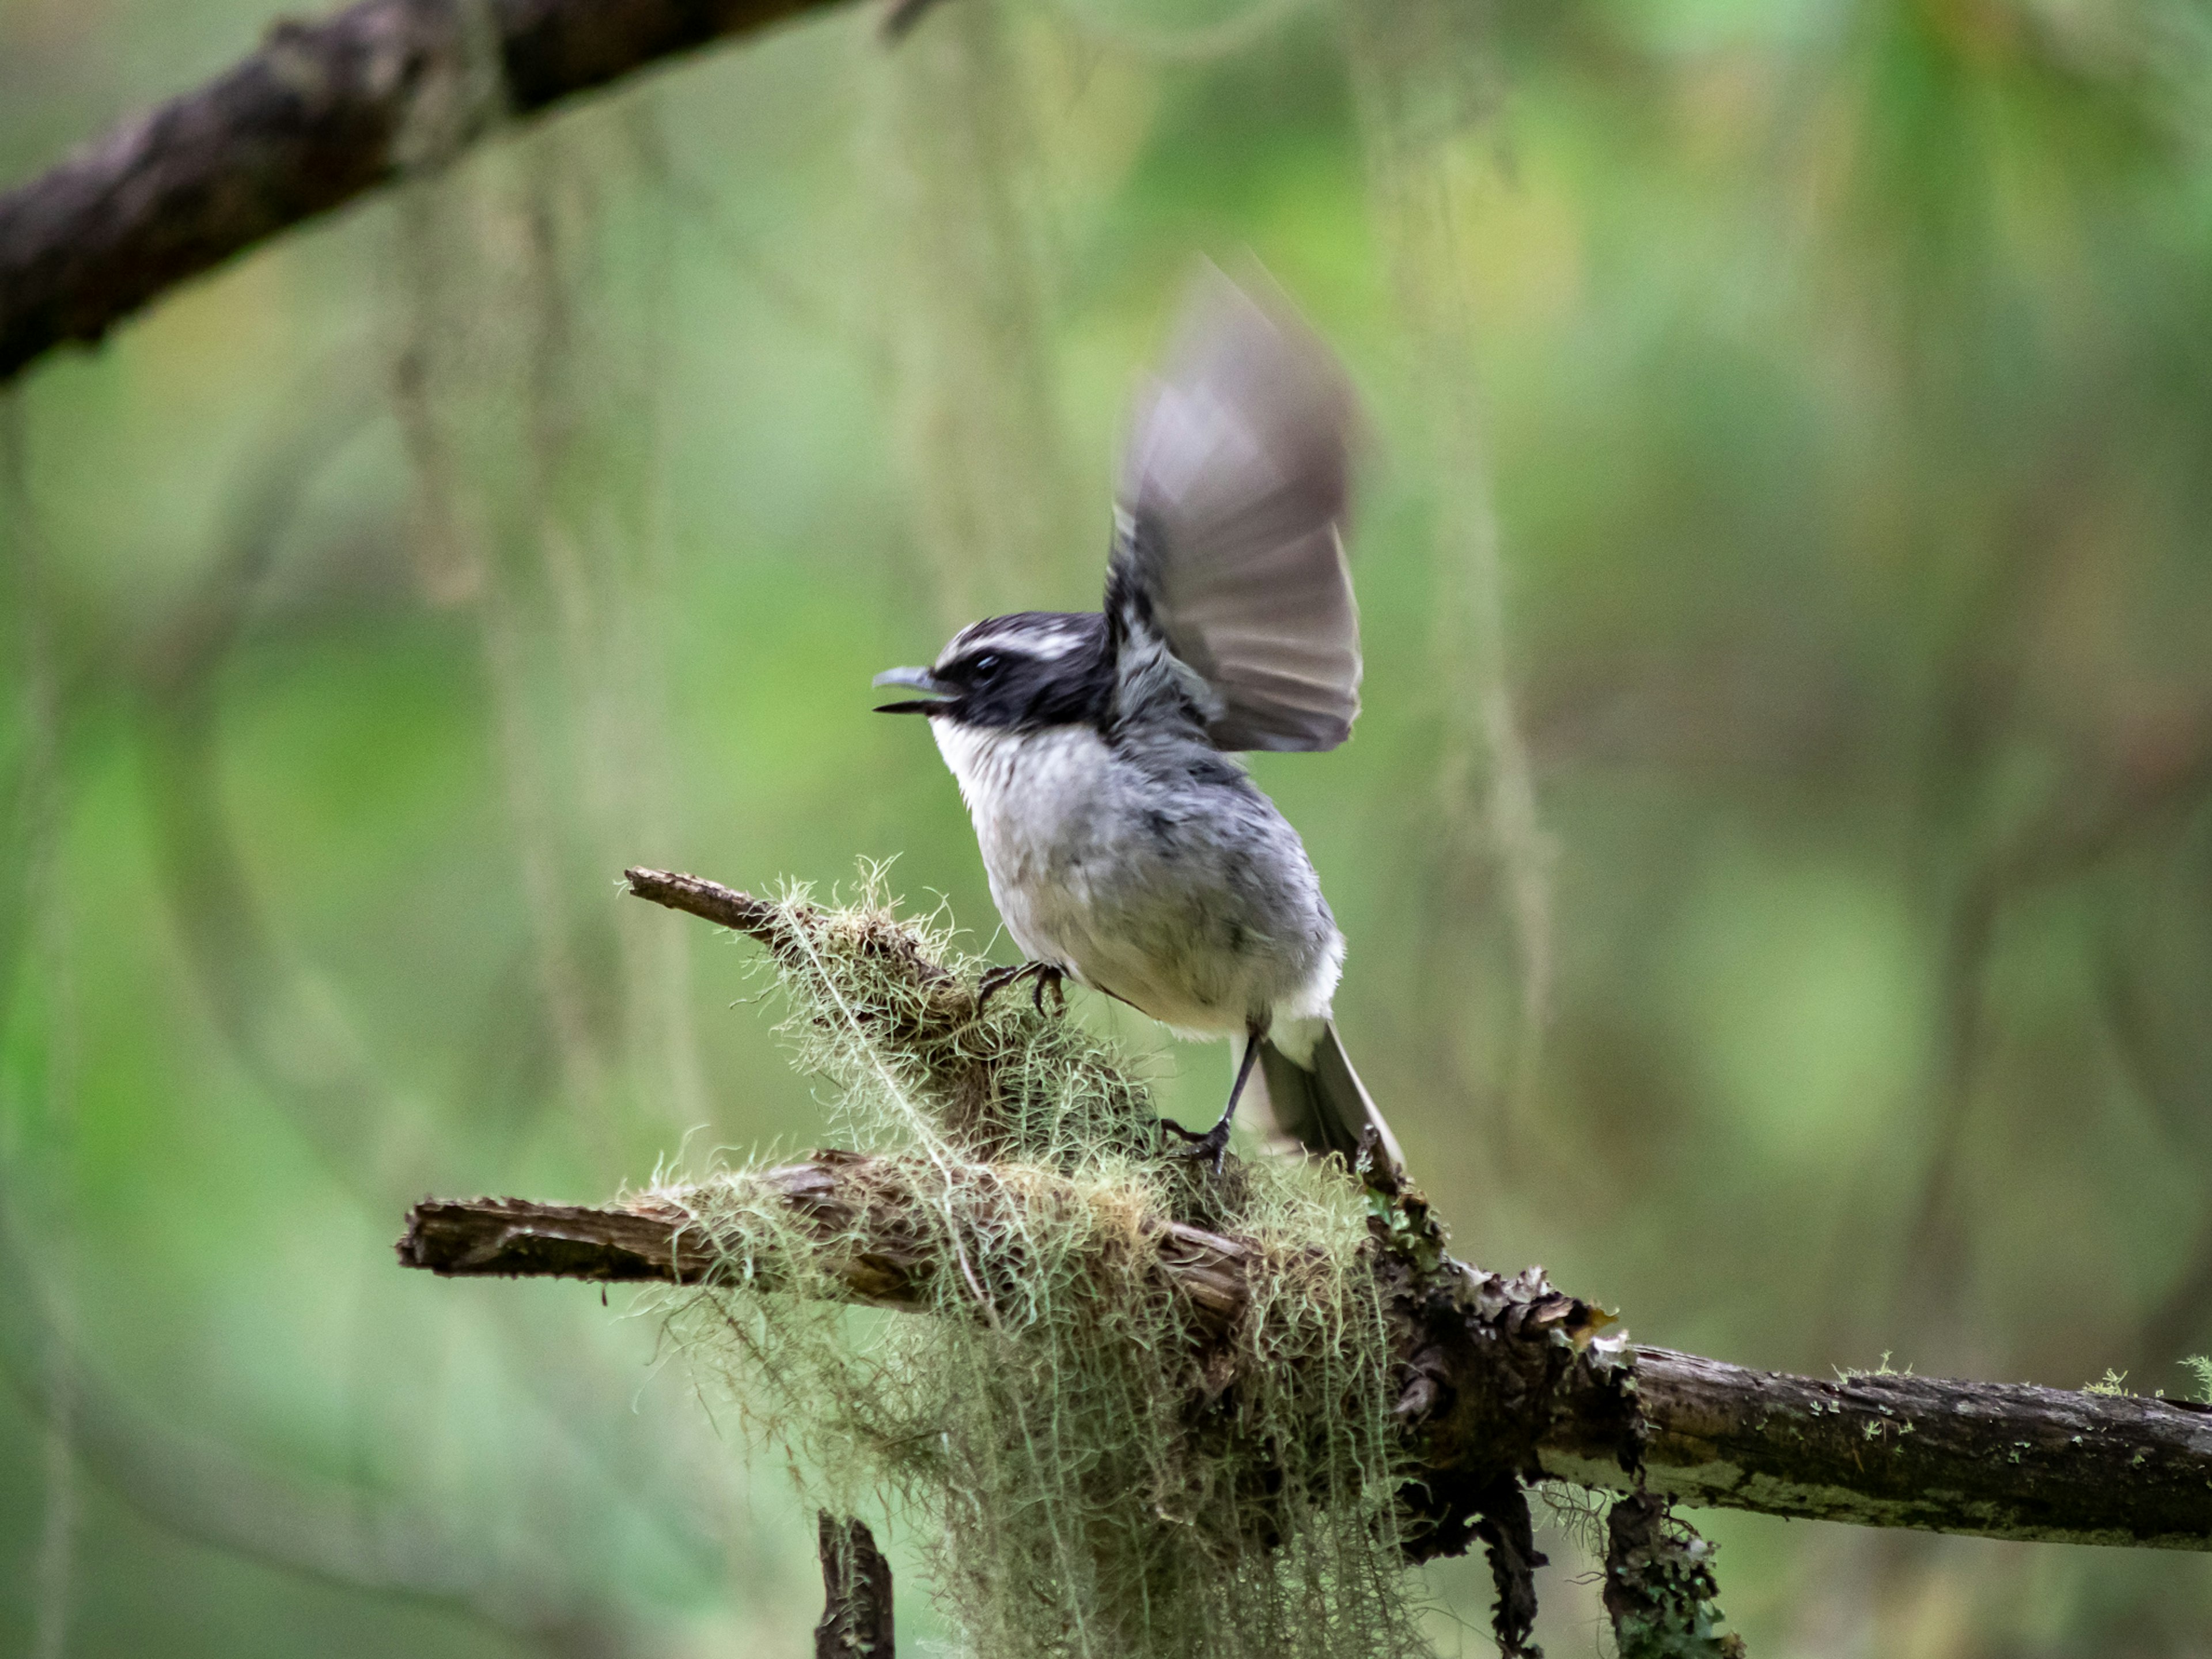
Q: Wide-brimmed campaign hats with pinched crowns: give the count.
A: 0